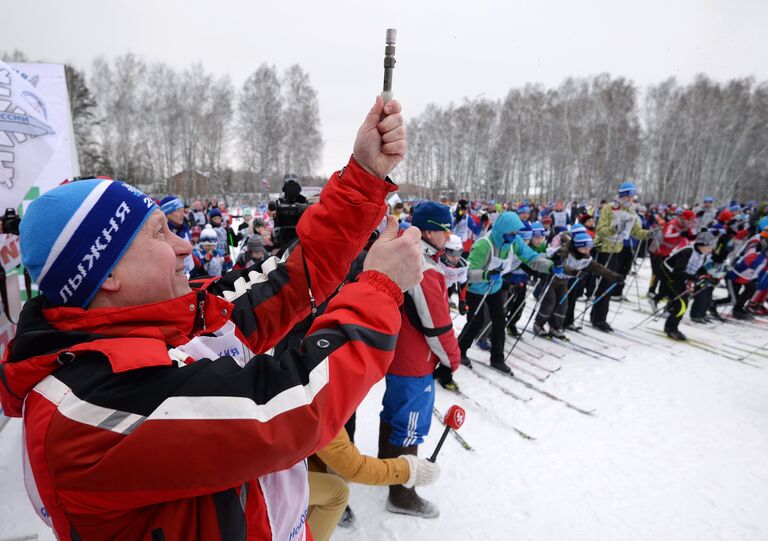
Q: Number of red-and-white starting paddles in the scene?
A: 1